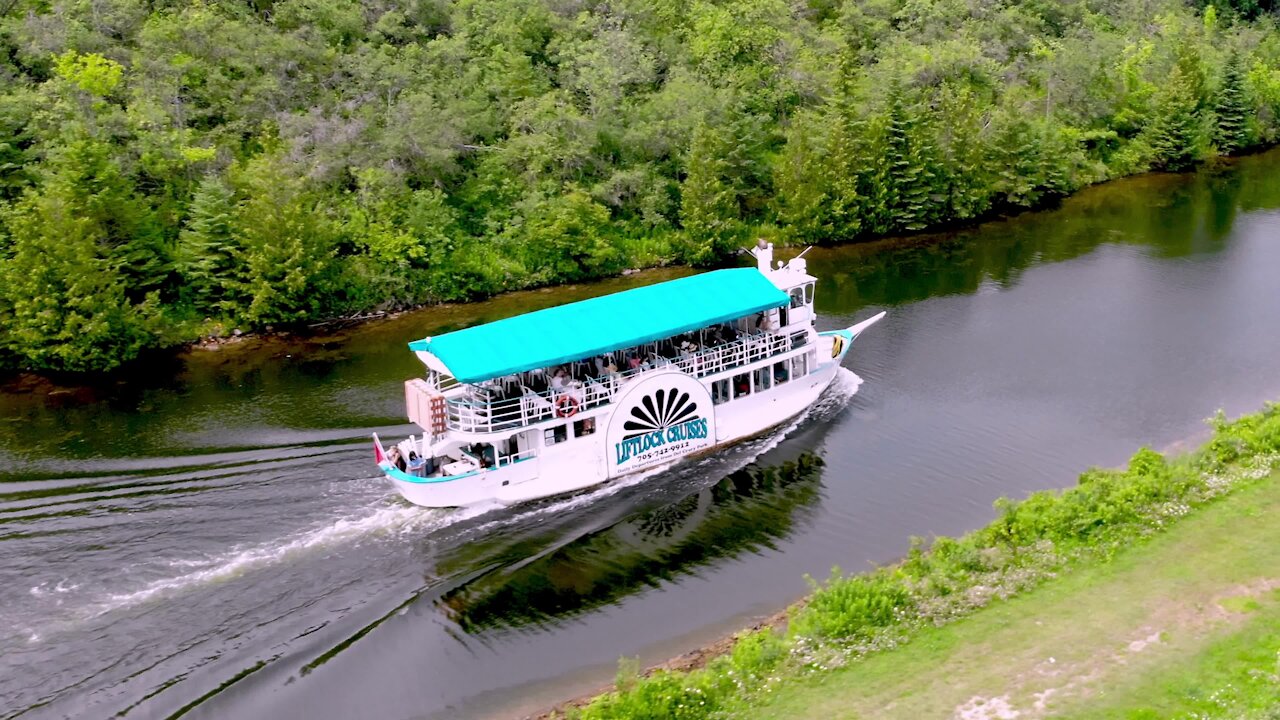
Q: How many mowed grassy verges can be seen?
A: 1